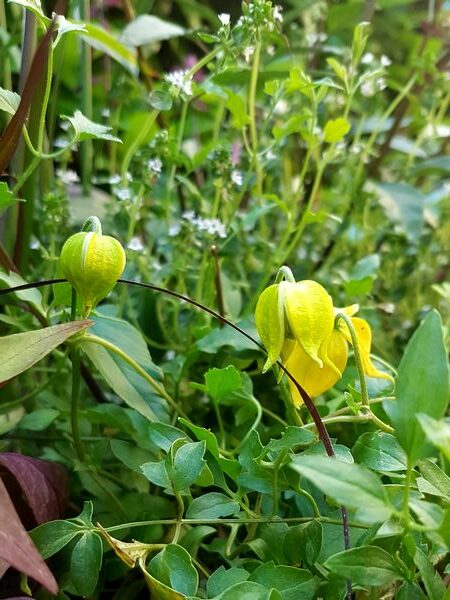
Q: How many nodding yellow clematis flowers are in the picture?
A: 3